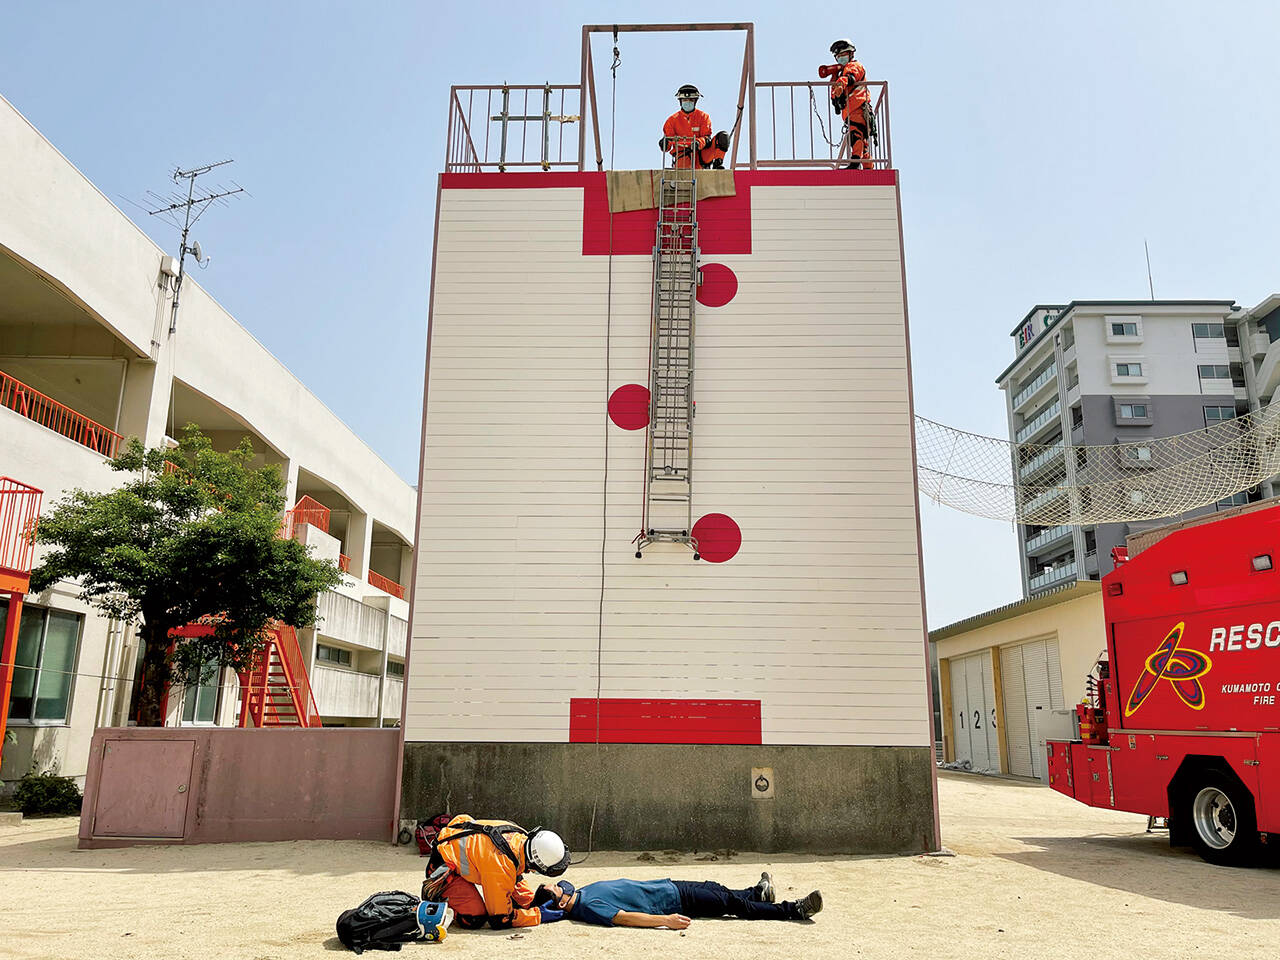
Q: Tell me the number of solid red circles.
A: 3